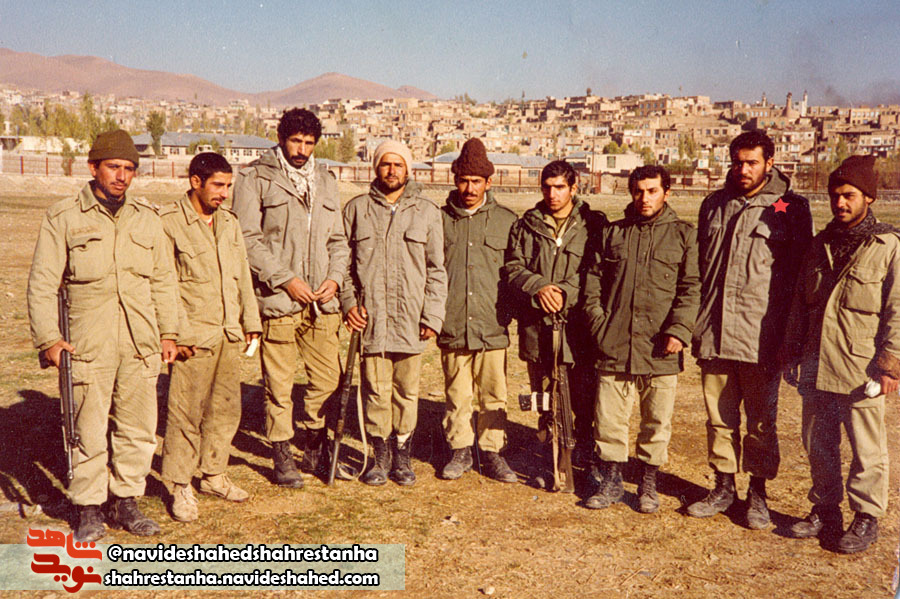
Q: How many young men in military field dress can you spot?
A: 9